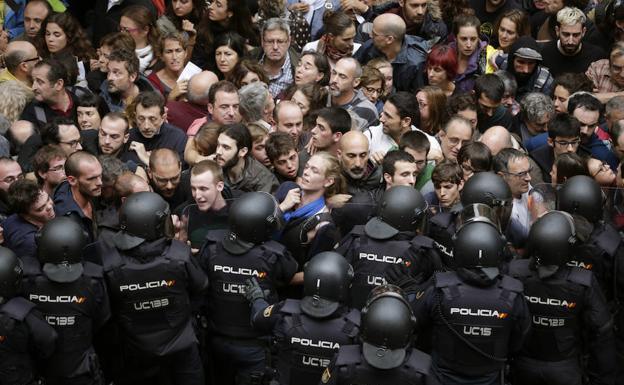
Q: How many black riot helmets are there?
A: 11